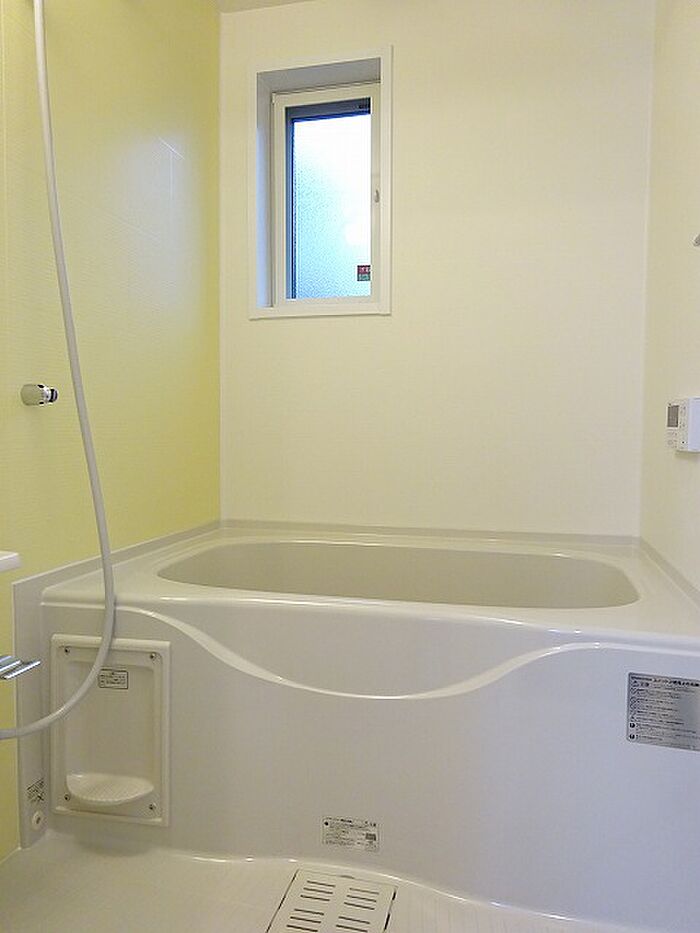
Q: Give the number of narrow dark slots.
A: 11